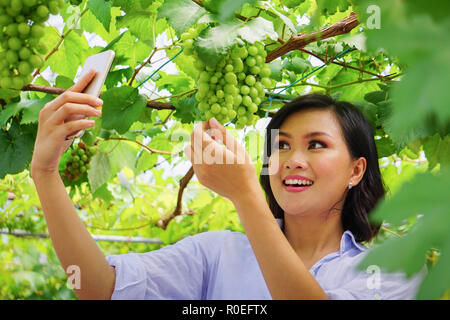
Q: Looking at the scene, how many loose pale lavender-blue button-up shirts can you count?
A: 1